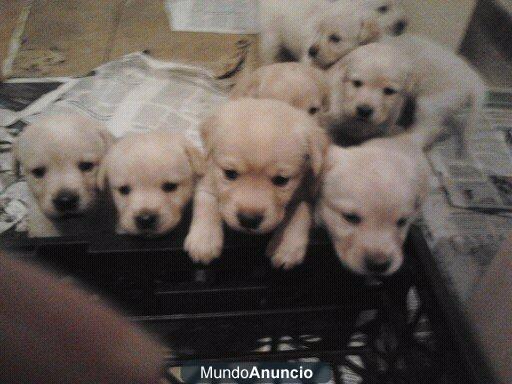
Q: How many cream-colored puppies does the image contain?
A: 8